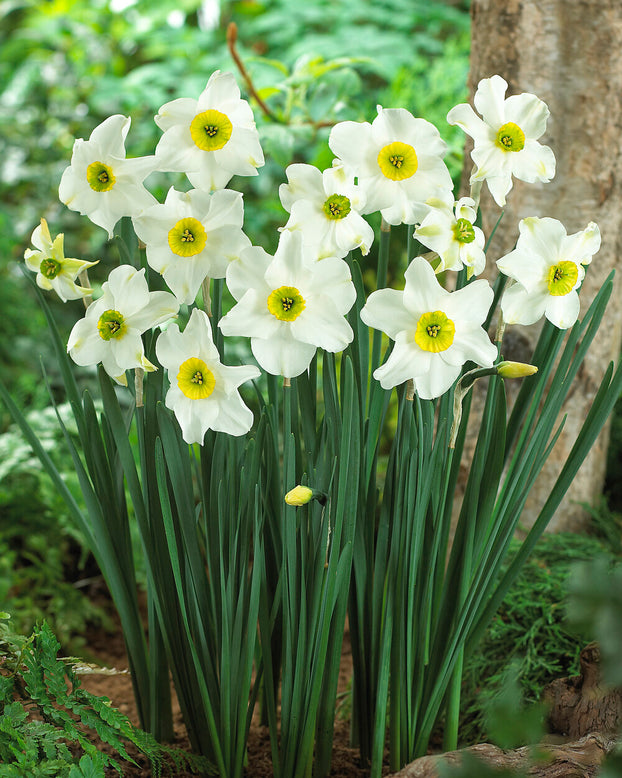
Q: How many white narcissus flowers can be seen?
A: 13